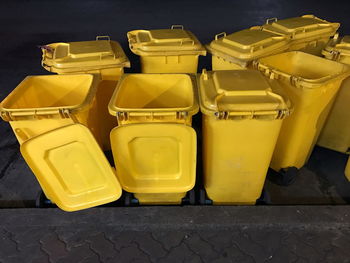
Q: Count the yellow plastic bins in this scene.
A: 9